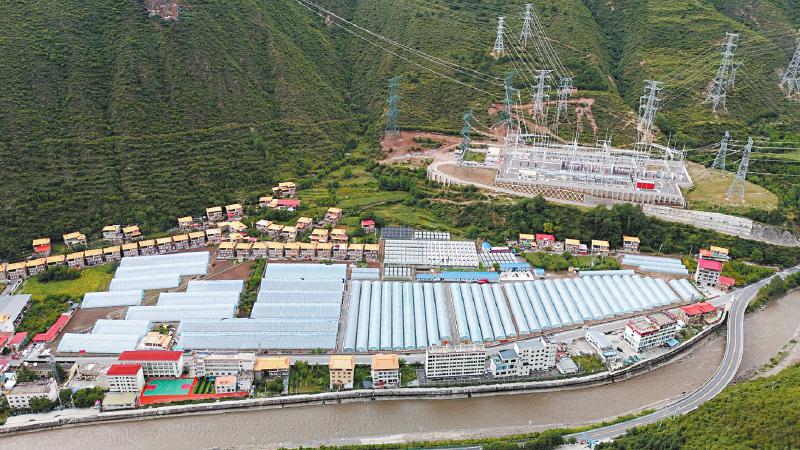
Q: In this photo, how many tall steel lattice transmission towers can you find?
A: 13